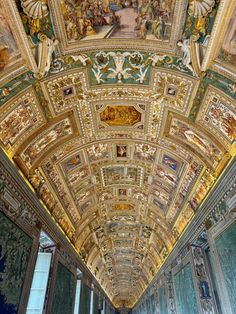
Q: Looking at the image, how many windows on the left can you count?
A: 3